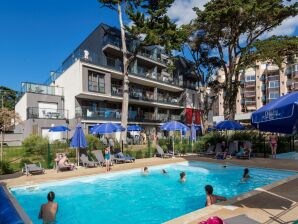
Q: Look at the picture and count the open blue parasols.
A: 6